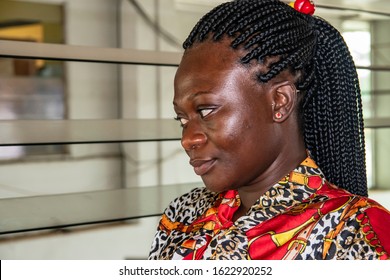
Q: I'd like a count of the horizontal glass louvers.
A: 3